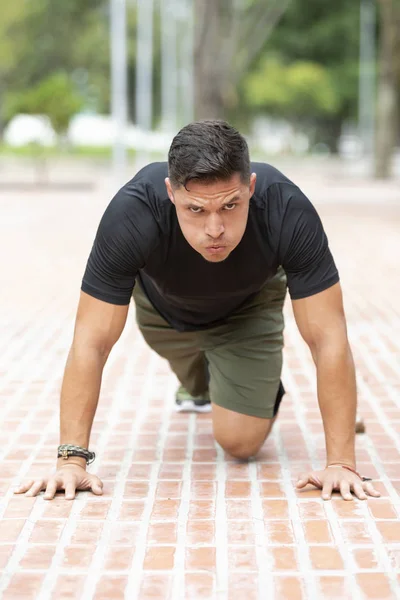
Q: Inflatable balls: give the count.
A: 0